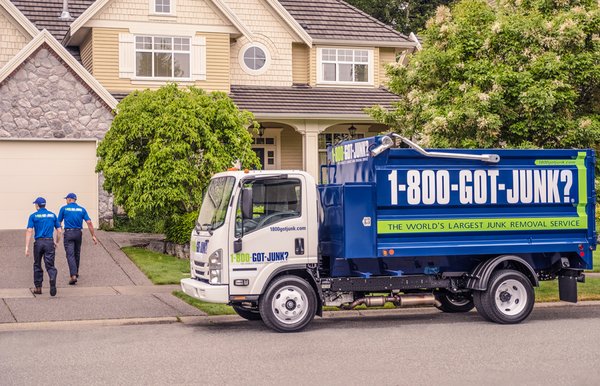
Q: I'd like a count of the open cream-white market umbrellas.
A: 0